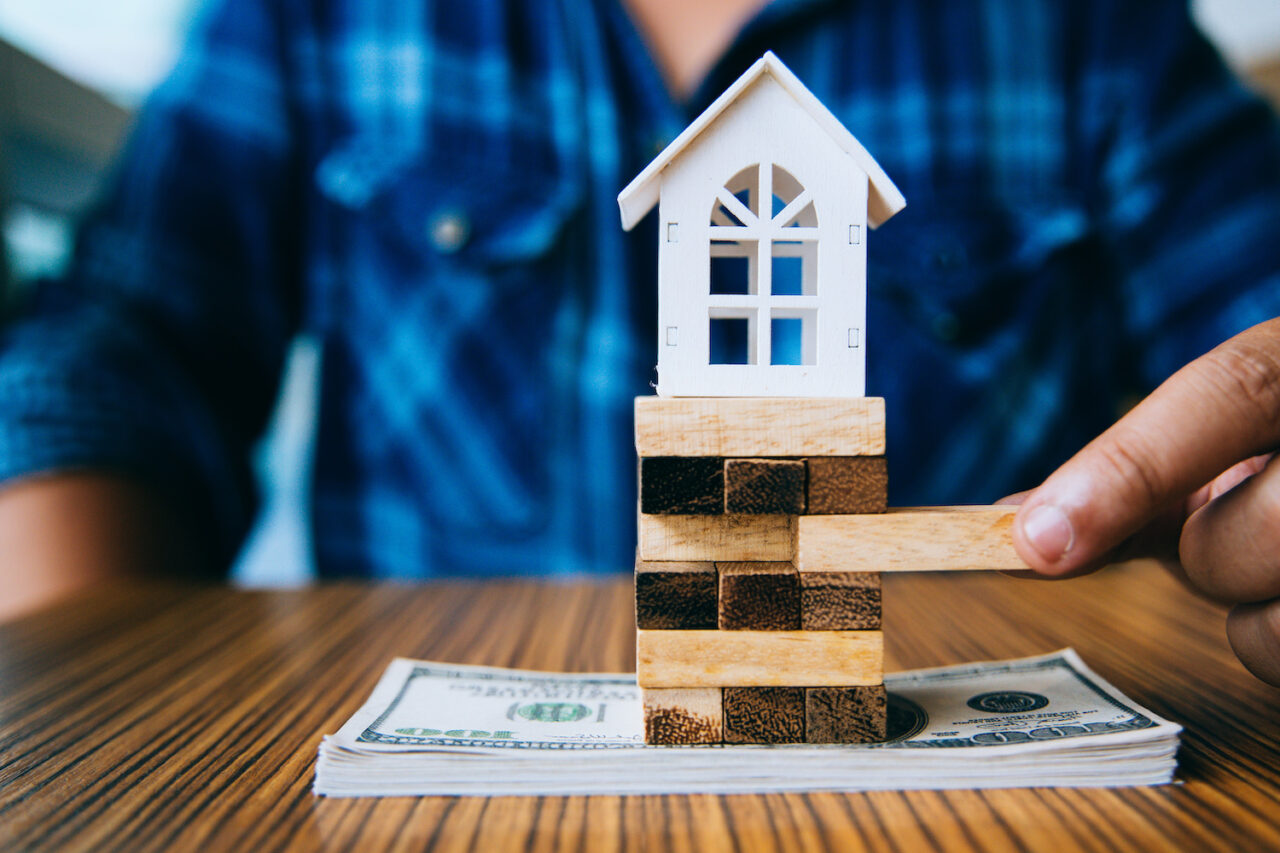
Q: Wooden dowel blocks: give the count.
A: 13